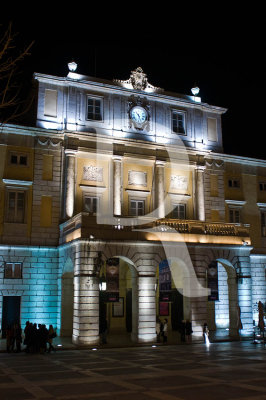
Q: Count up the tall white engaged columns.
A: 4